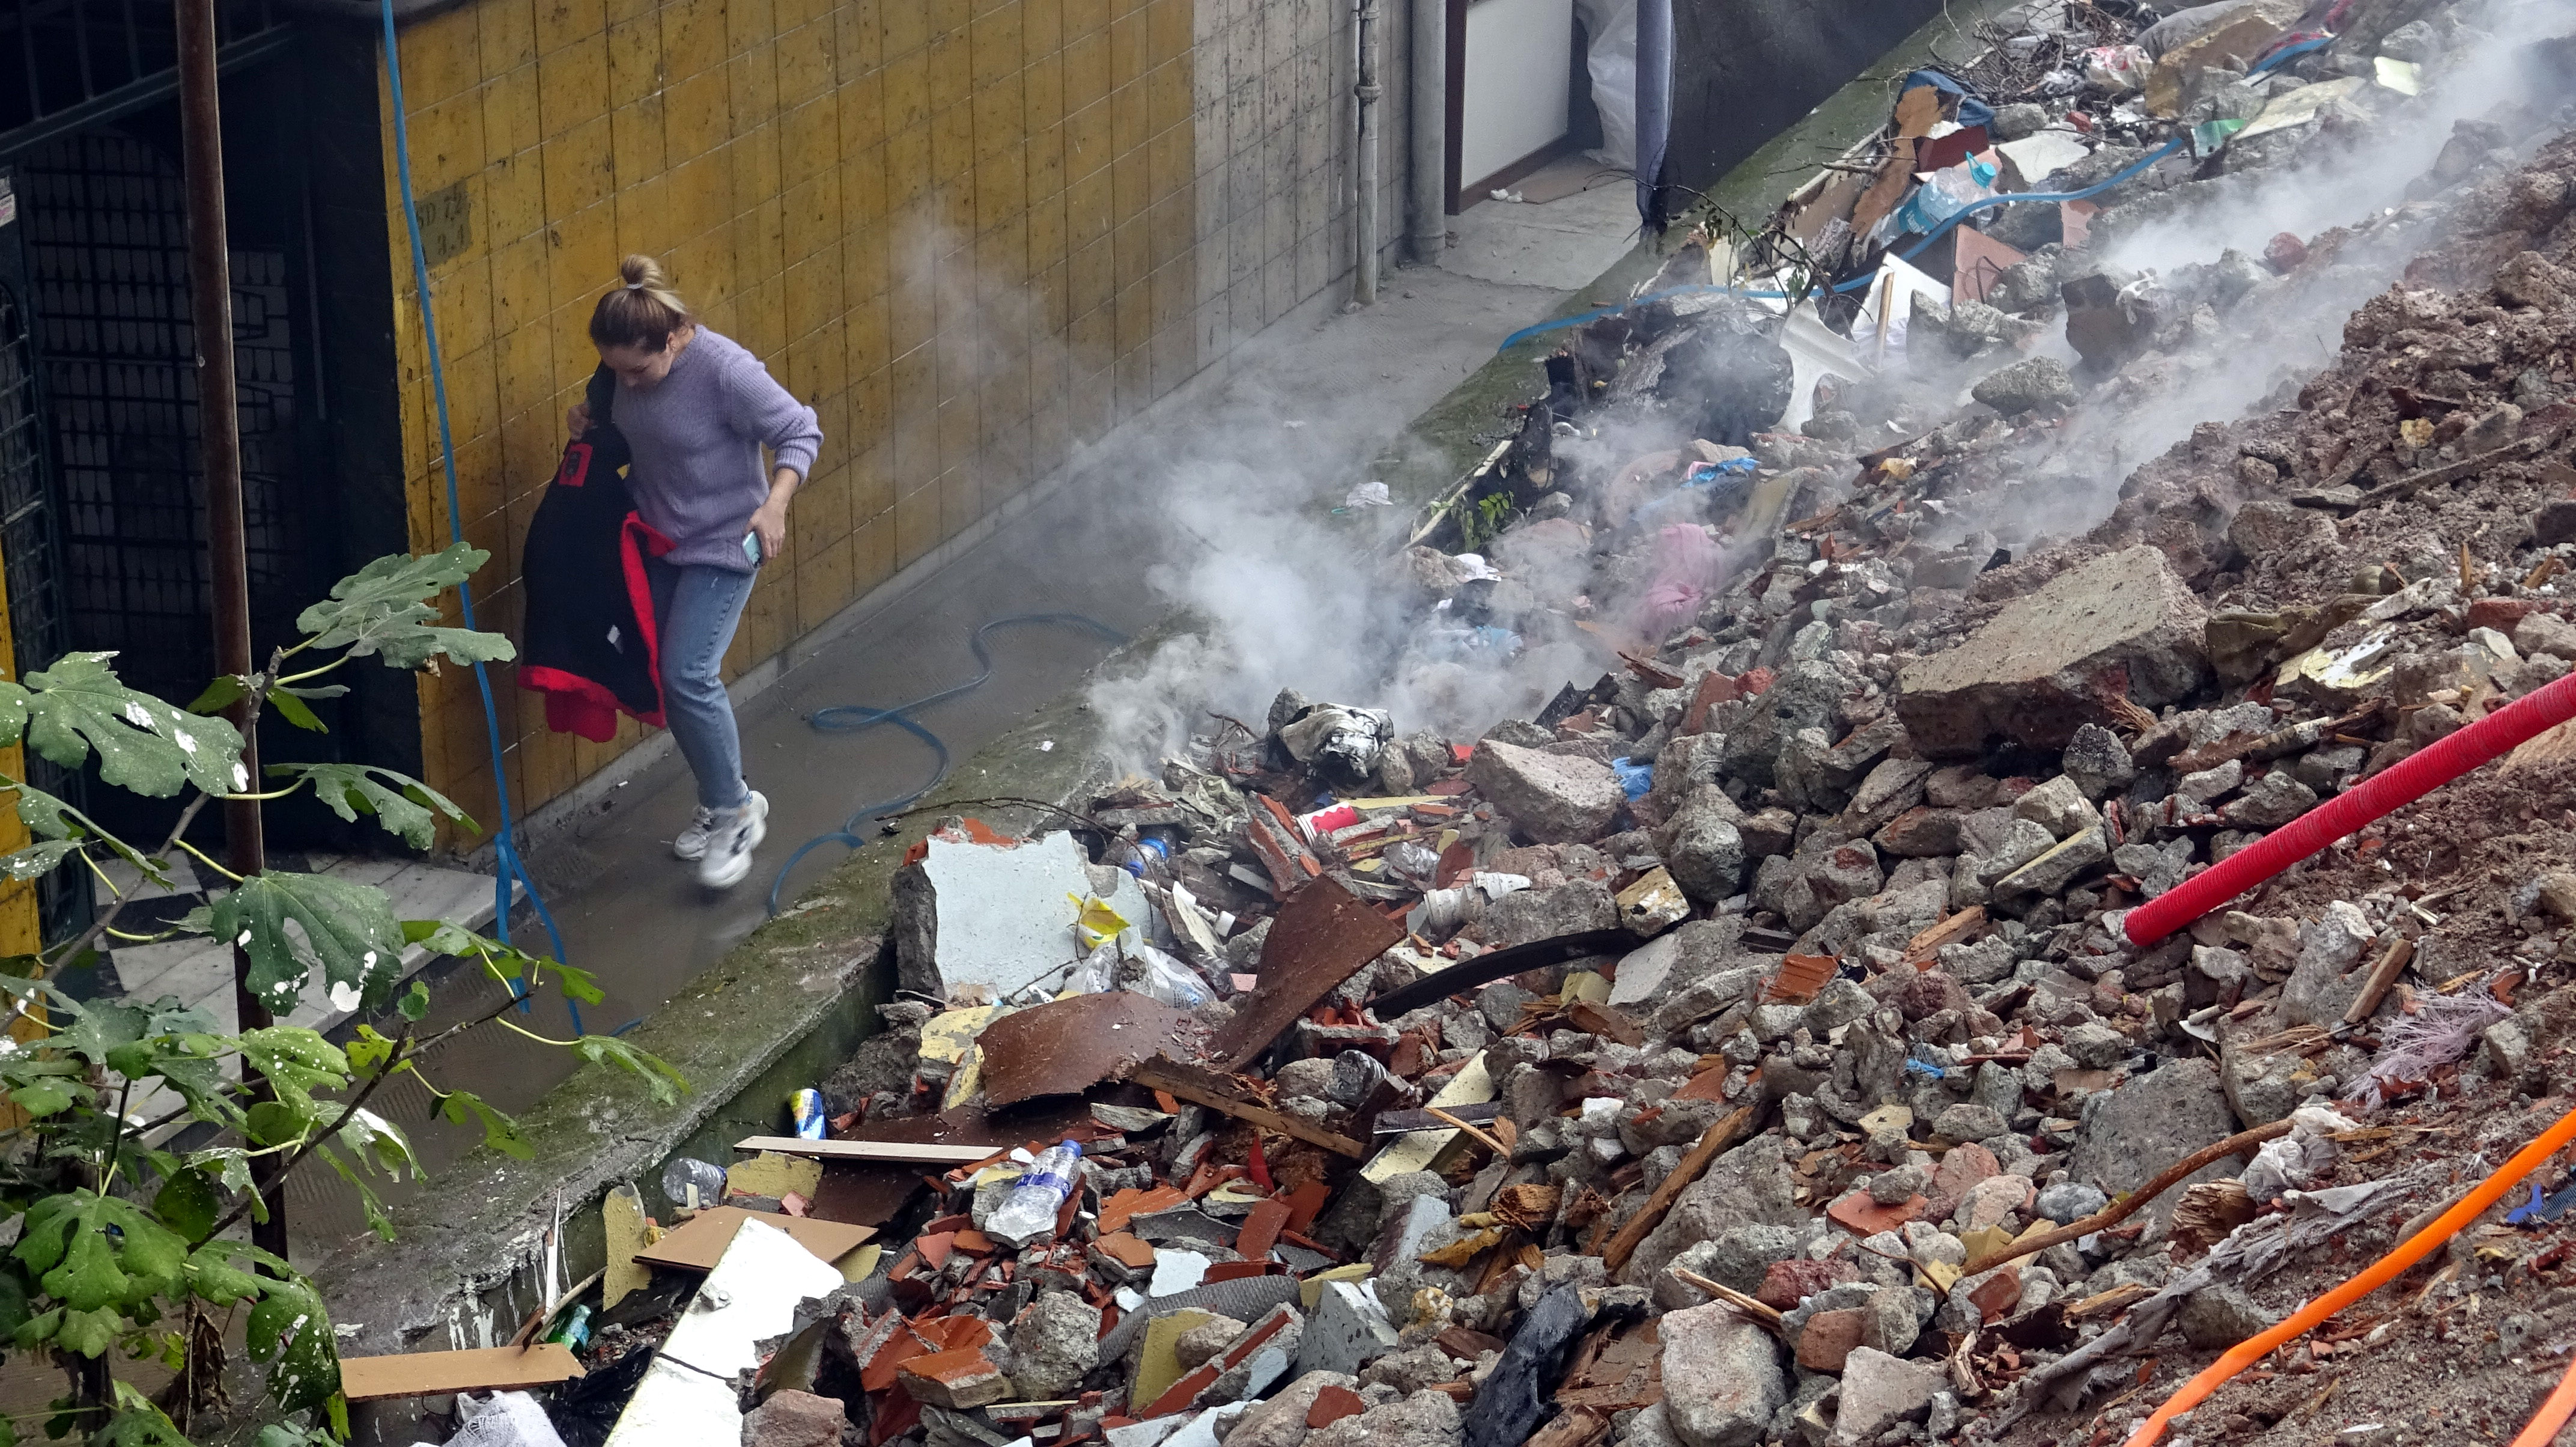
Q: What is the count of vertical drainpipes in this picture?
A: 2